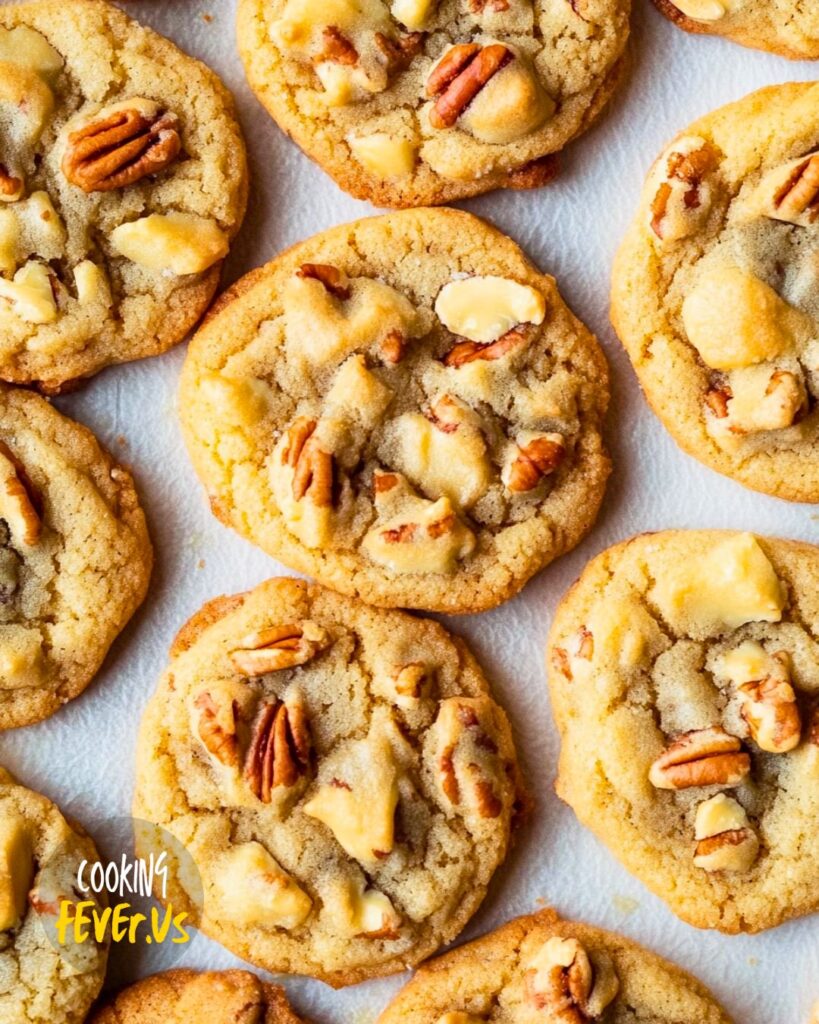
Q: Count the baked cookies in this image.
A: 11